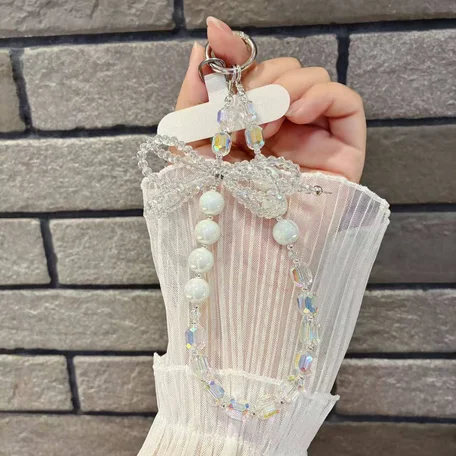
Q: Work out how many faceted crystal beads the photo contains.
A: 14